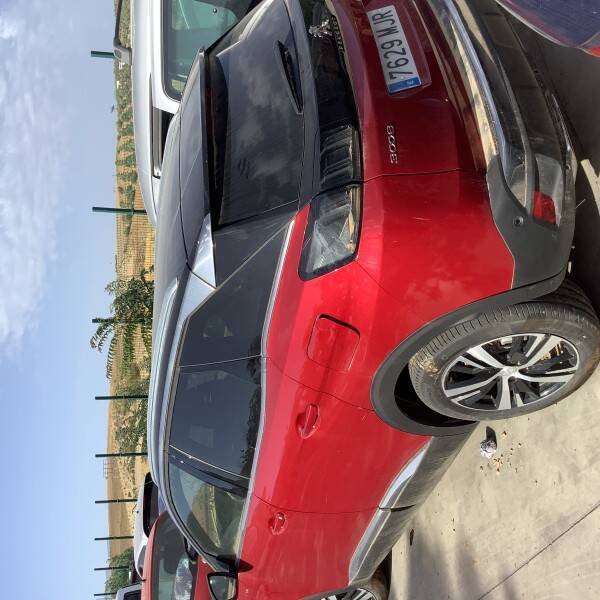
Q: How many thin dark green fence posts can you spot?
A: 9